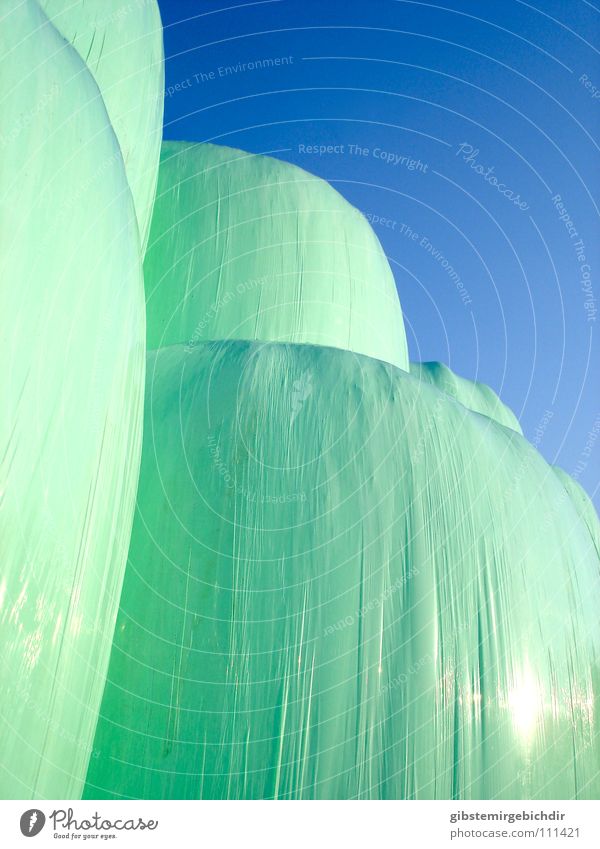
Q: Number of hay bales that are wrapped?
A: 6